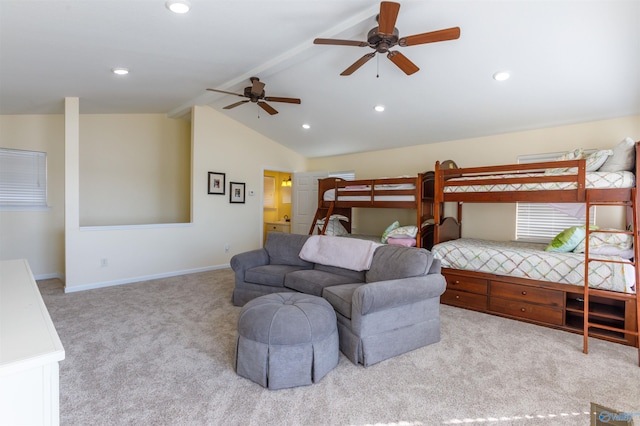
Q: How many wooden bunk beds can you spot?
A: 2